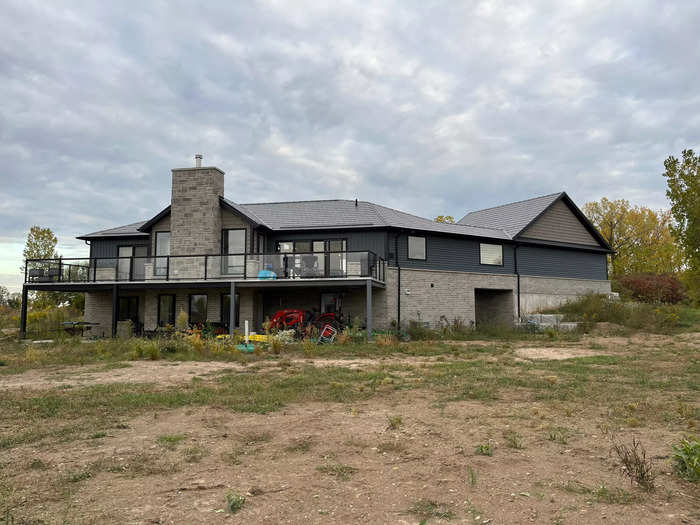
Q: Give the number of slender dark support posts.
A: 4